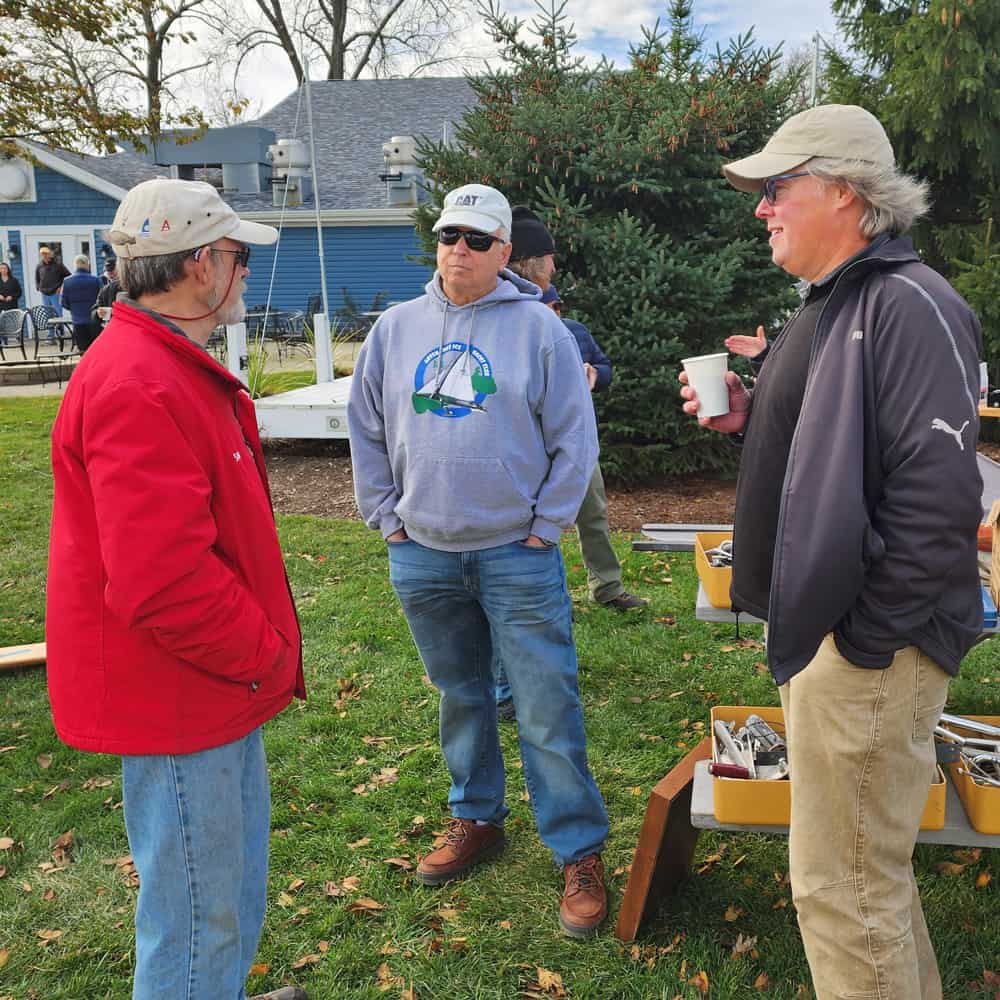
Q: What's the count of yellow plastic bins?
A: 3